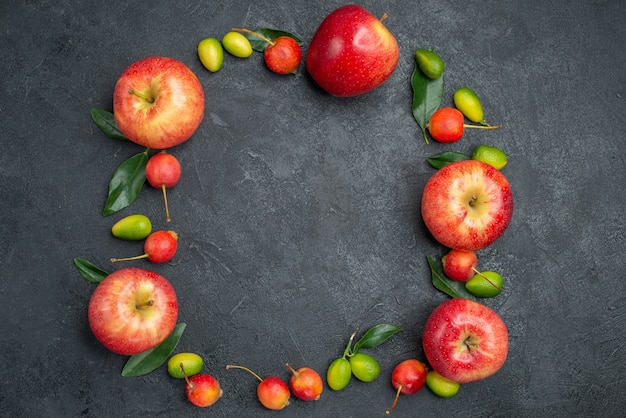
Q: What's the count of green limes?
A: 11